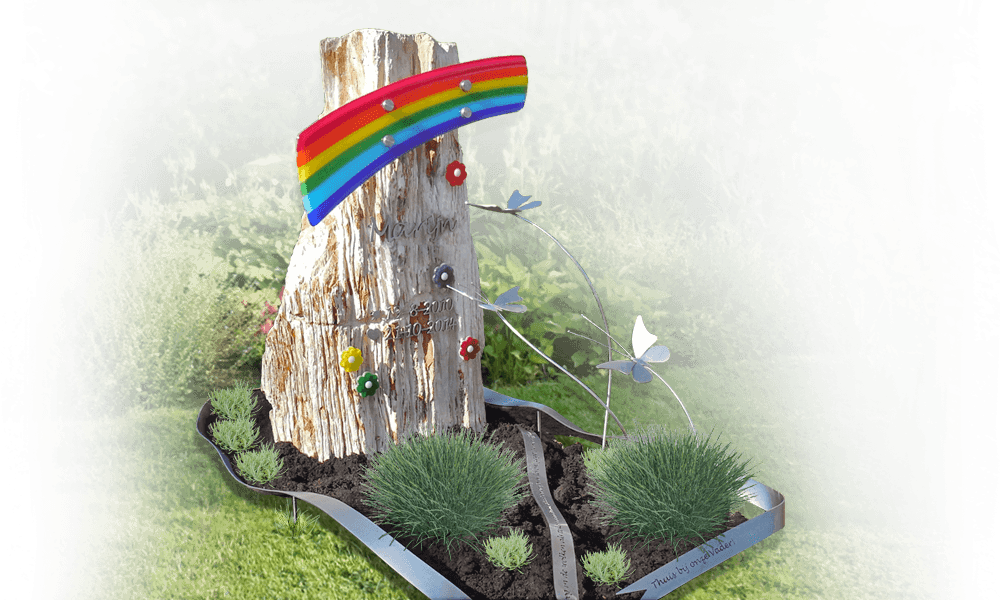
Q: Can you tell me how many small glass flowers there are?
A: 5